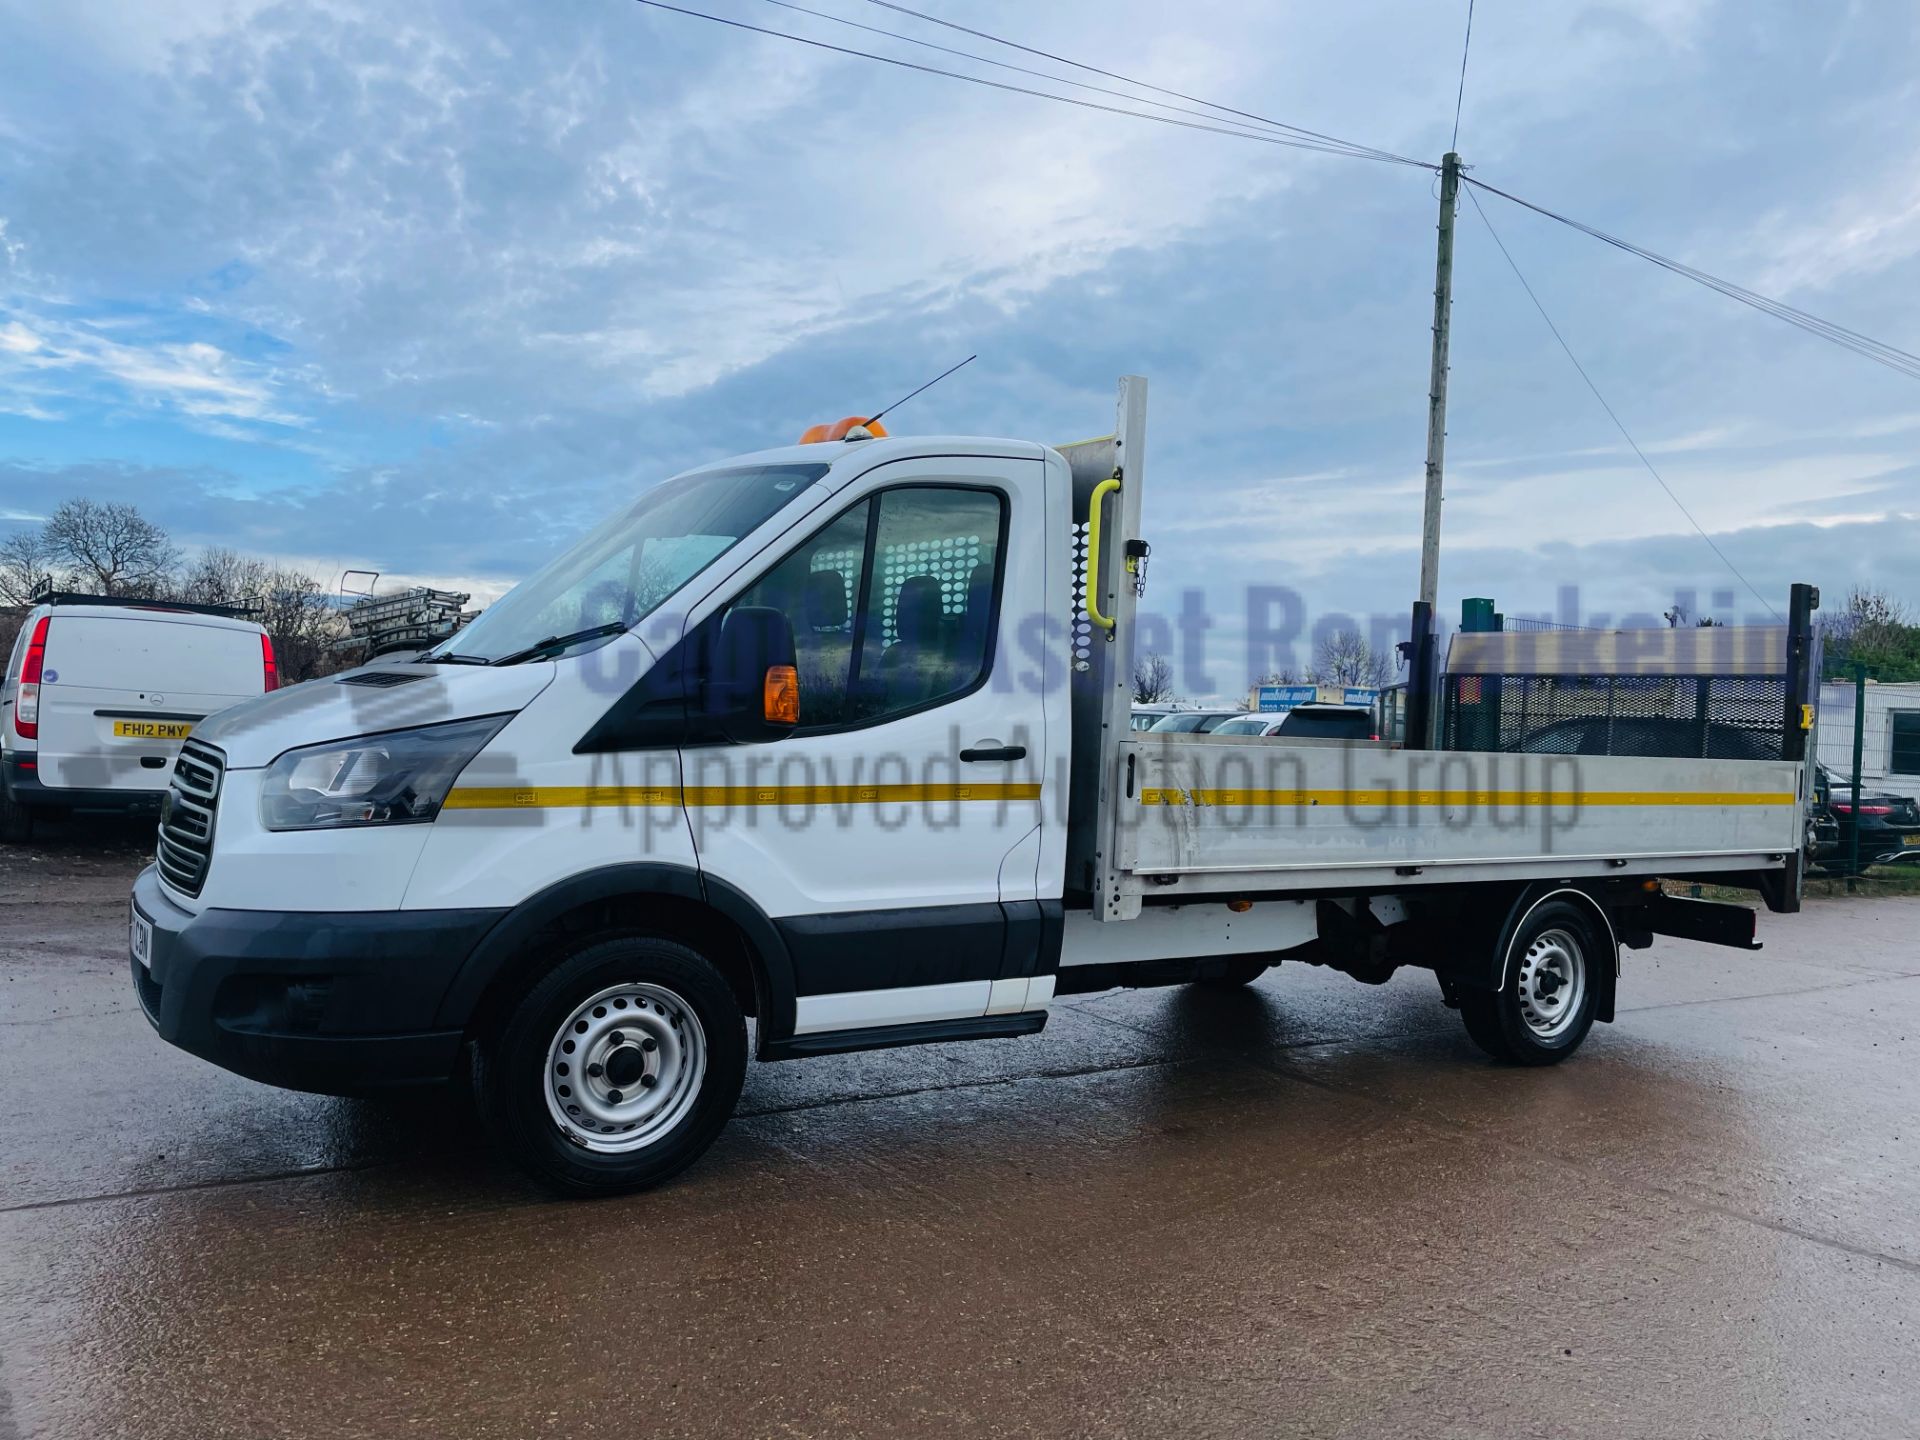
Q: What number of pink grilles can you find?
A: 0